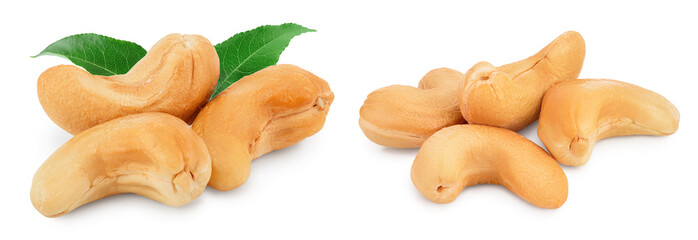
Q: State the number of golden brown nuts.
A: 7